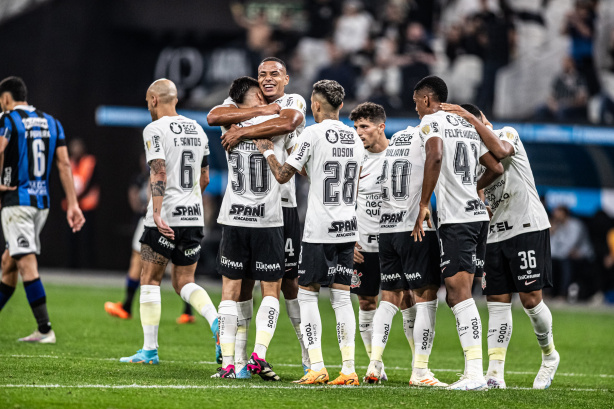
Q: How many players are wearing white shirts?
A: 8